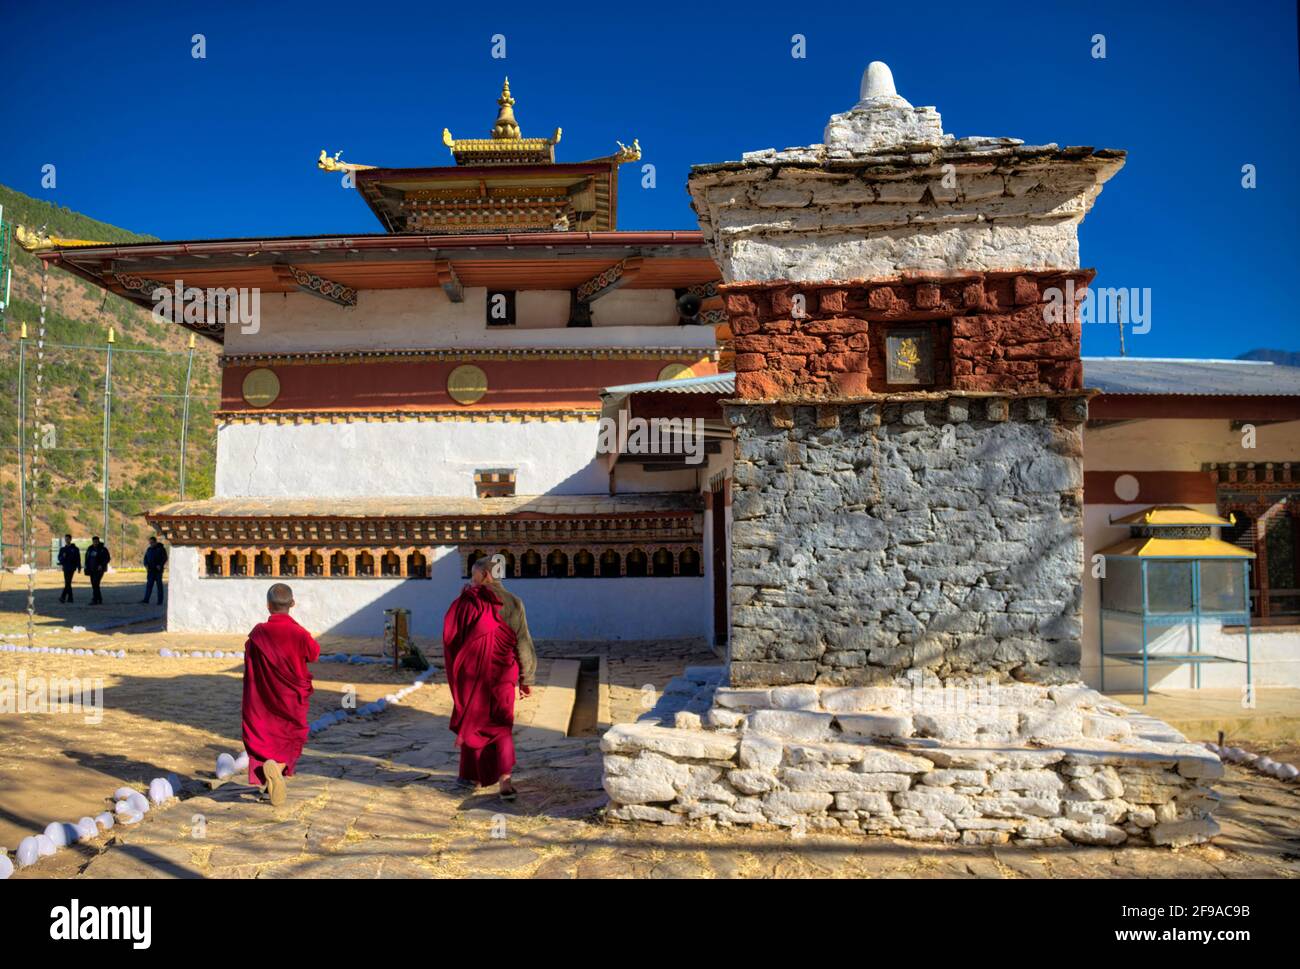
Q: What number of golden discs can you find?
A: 3